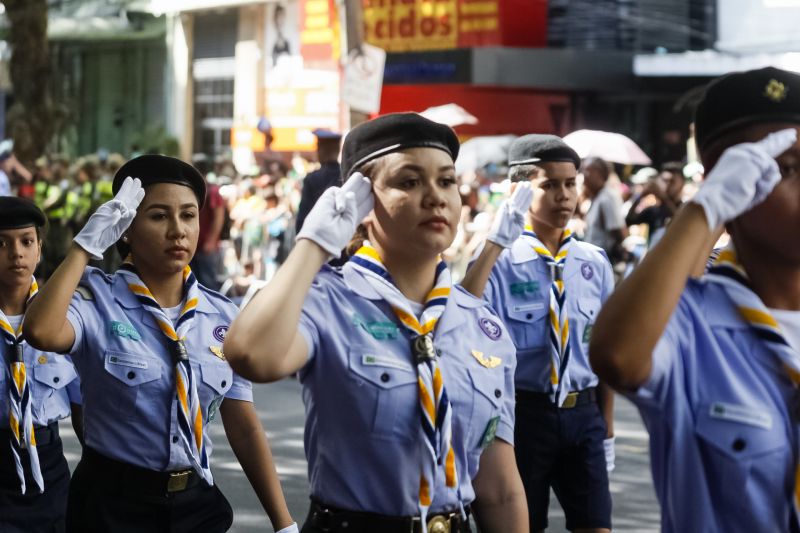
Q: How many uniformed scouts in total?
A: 5